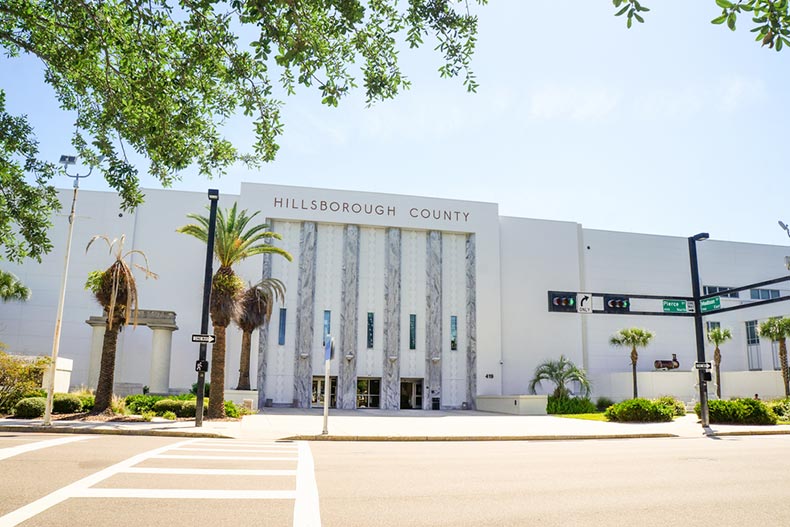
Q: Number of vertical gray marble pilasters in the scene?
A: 6